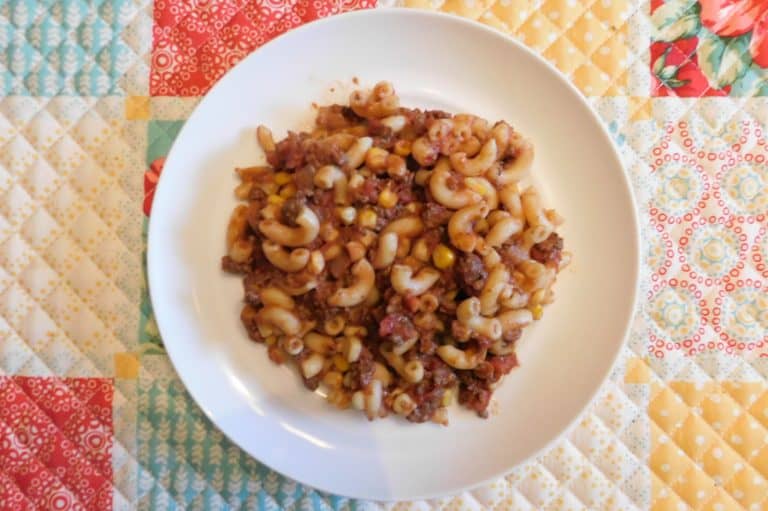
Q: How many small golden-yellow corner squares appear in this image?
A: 4